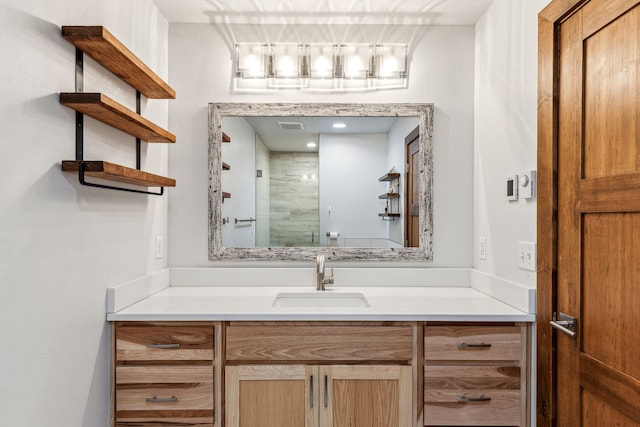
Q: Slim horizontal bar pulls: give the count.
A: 4